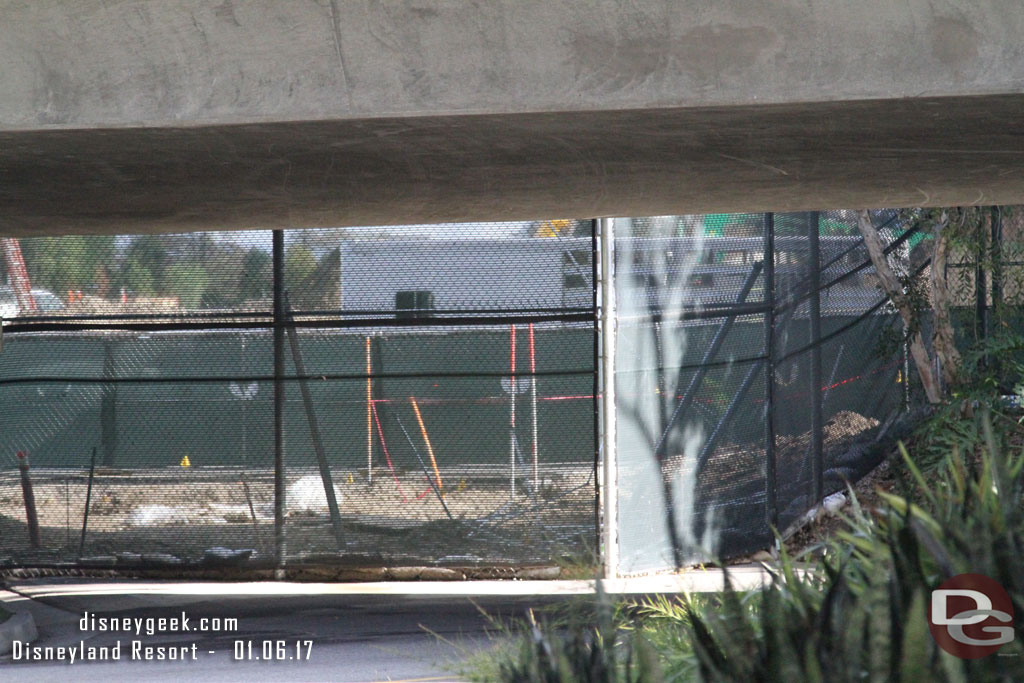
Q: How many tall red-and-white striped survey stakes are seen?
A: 2